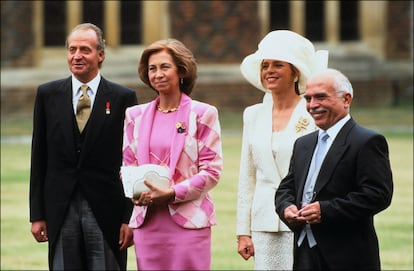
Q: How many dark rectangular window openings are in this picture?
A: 6